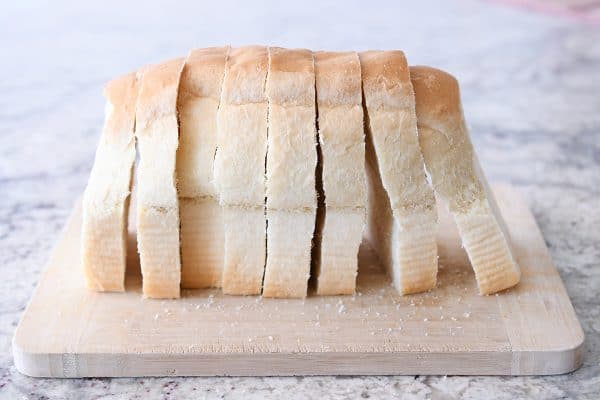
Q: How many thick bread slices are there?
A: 8